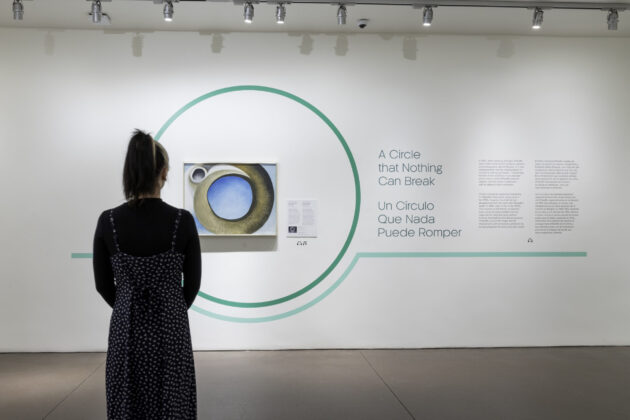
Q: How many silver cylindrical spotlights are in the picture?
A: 9